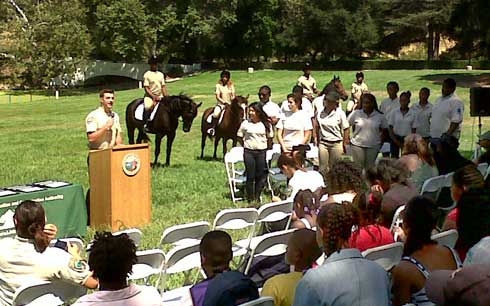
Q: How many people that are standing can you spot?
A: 11